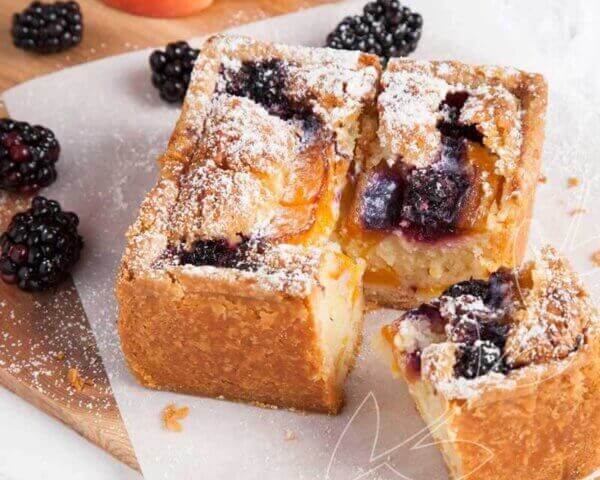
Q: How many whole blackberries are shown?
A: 6